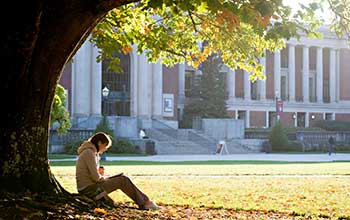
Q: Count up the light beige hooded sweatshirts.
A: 1